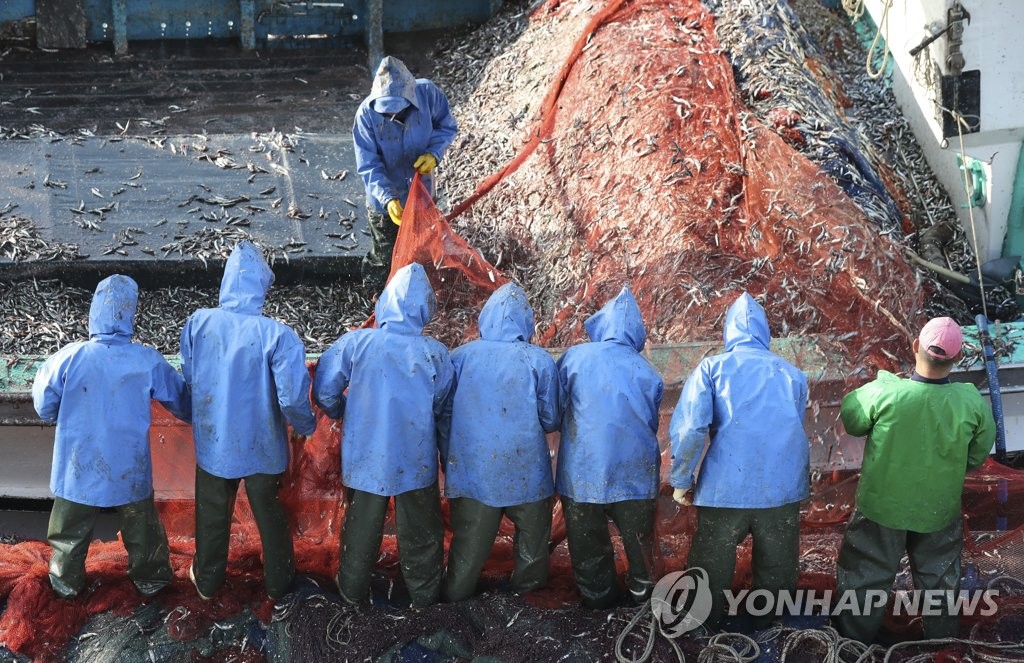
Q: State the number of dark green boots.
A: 14